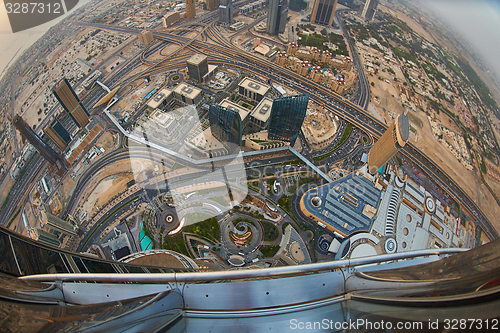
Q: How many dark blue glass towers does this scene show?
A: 2